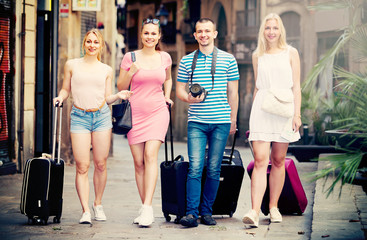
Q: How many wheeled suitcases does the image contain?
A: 4